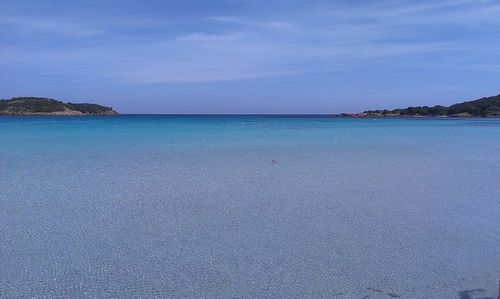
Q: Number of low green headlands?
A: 2